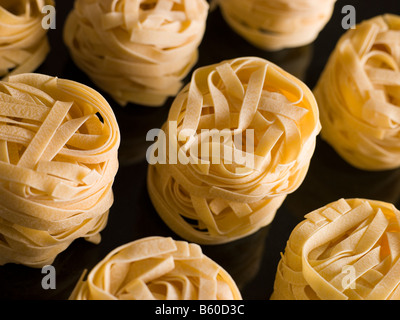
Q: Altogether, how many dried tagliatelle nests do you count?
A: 8